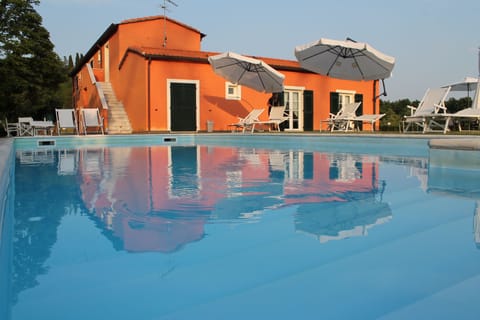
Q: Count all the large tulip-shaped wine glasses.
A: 0